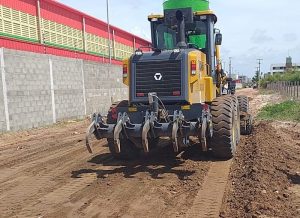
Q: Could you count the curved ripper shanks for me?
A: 5